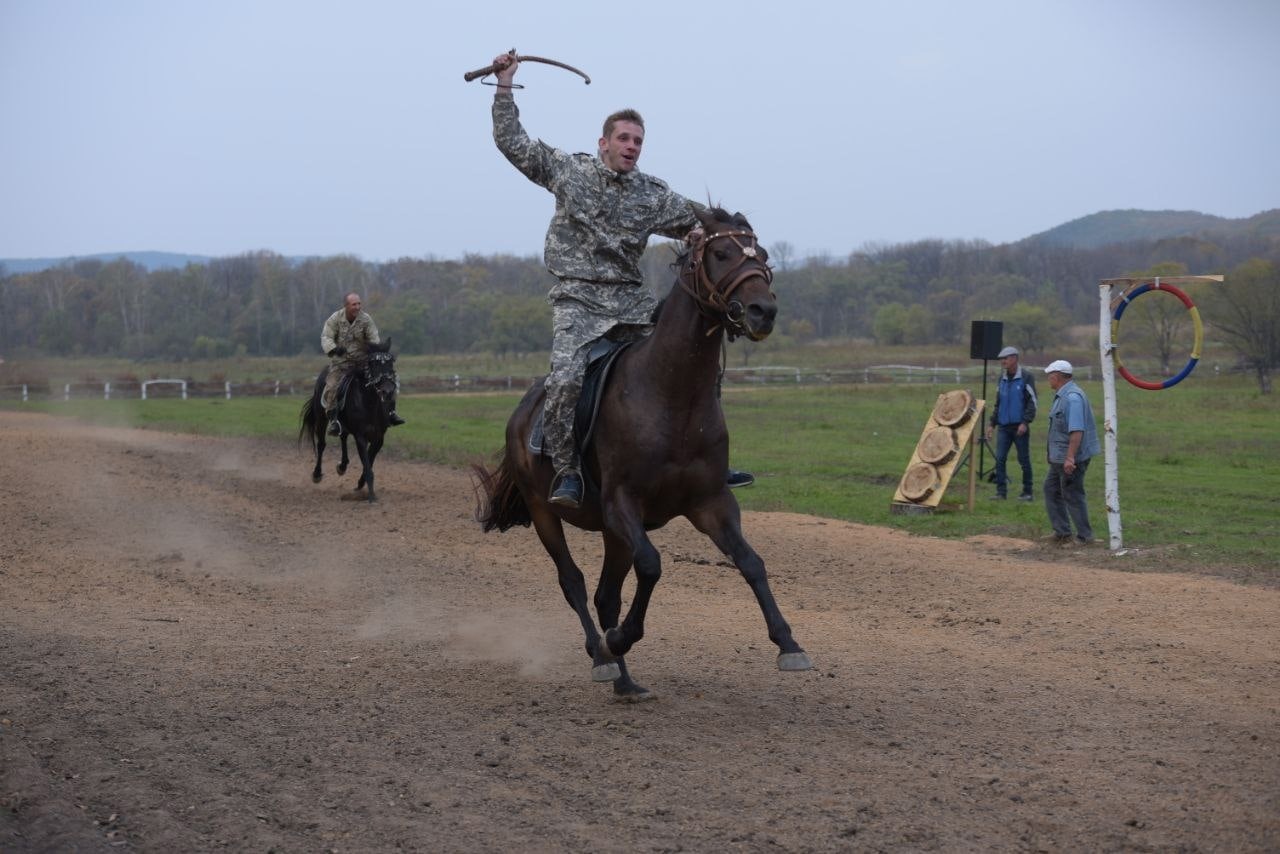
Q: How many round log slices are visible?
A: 3